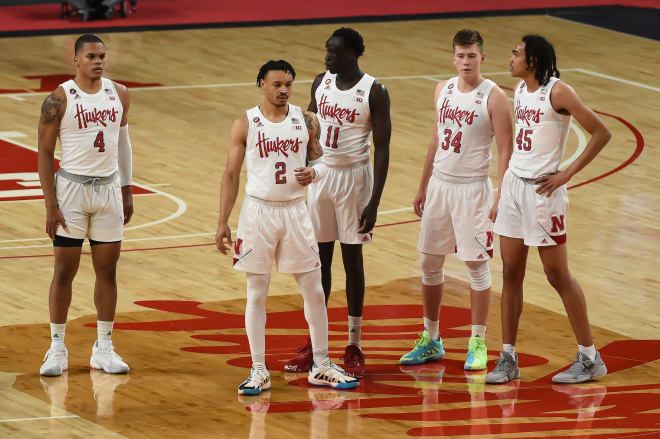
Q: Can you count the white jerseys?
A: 5